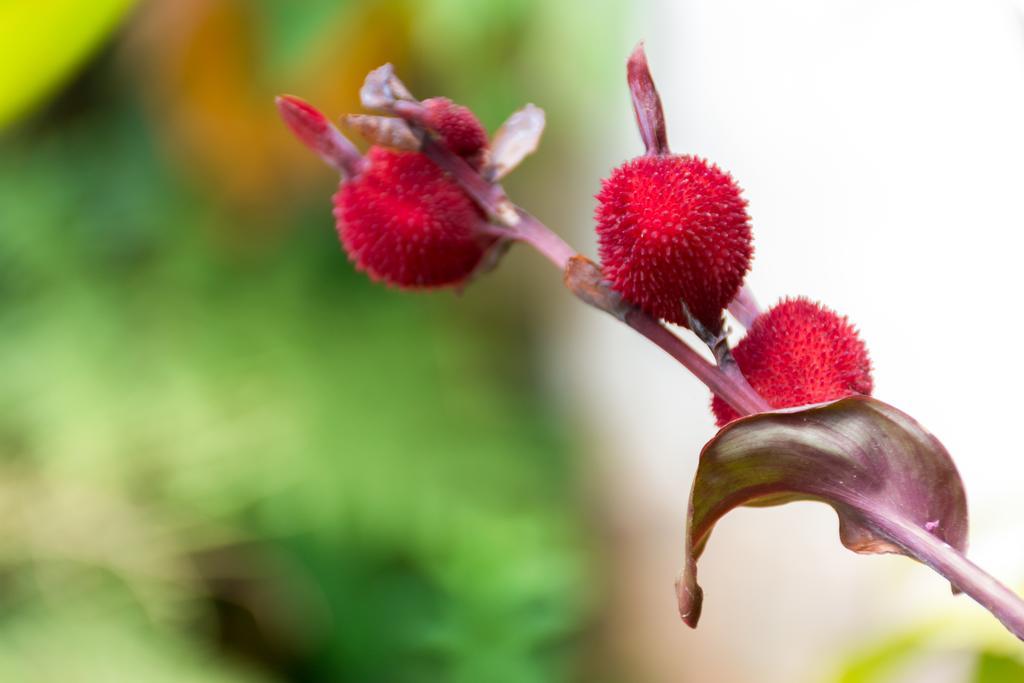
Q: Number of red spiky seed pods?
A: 4